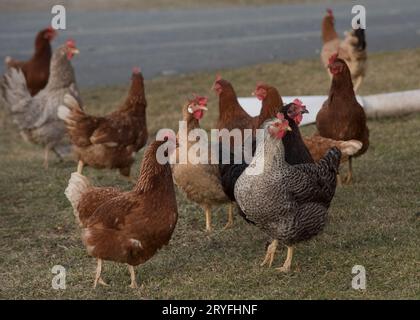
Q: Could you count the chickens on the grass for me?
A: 11